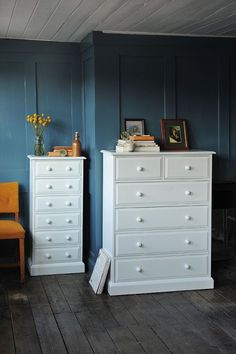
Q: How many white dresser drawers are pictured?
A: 12